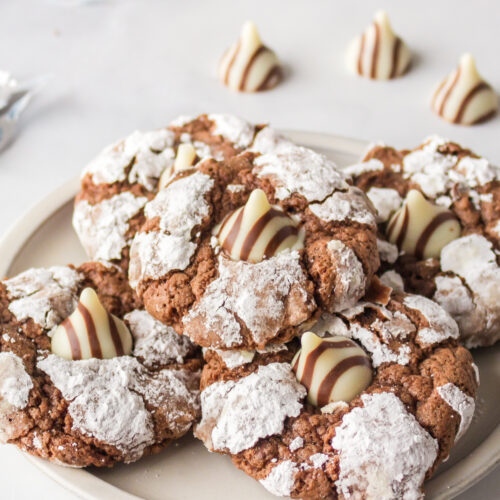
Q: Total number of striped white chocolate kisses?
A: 8